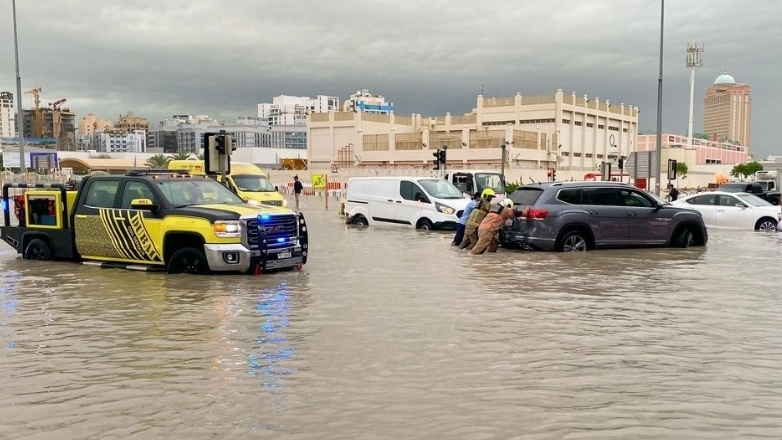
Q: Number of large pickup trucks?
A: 1